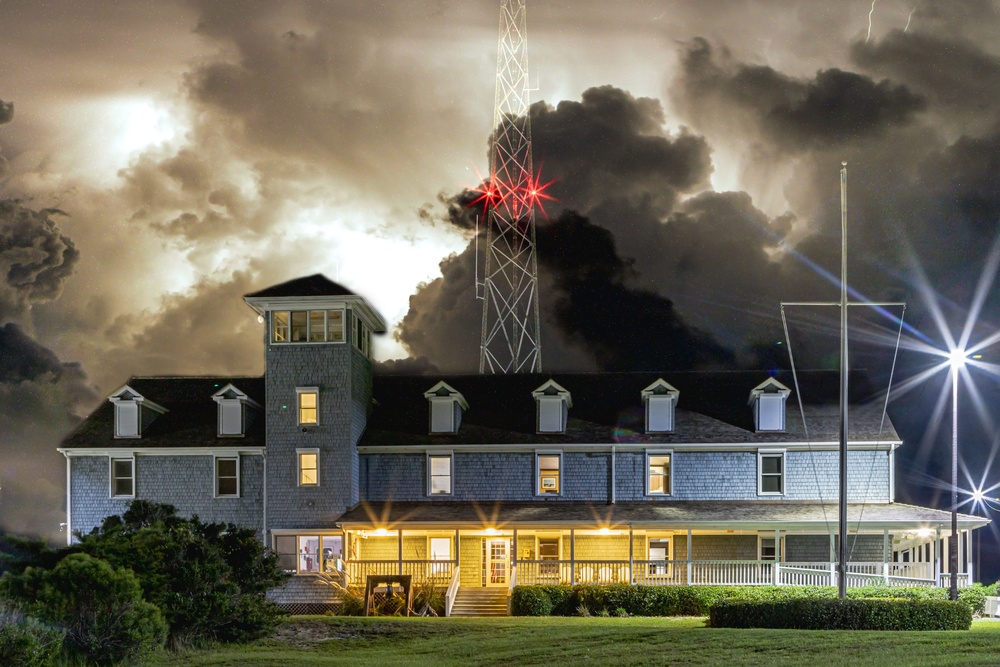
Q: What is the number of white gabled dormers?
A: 6